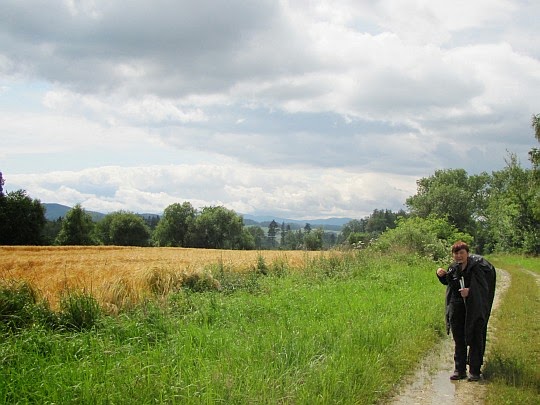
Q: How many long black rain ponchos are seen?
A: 1